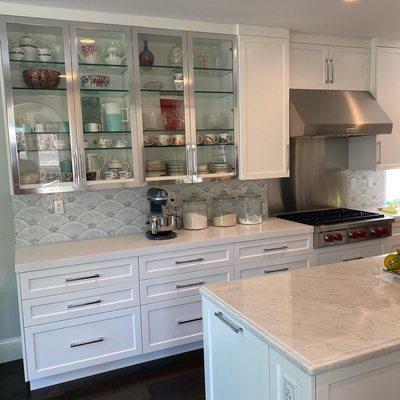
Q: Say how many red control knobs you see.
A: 6